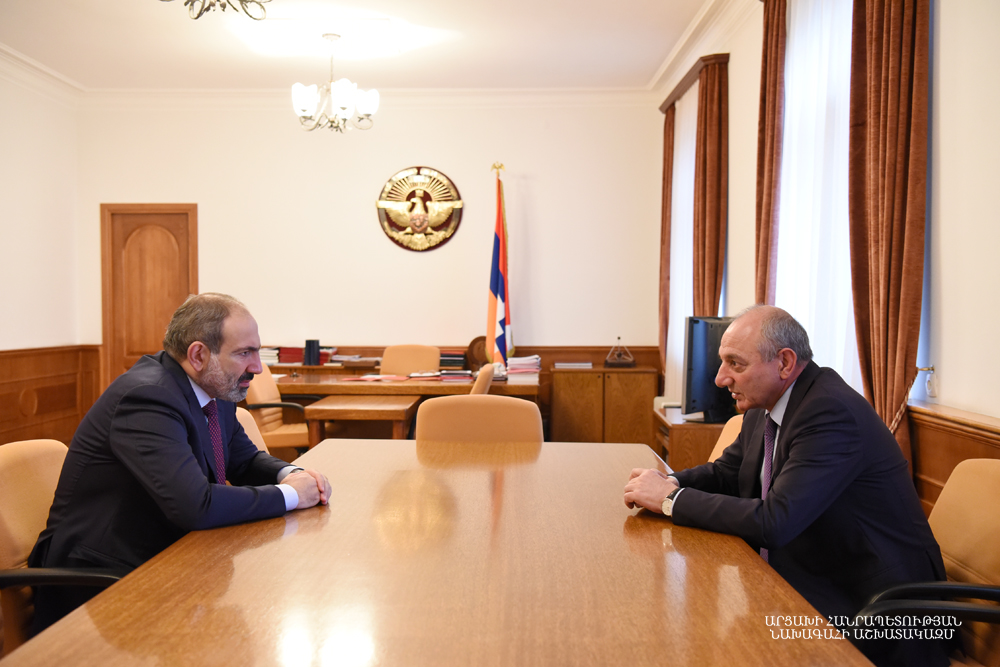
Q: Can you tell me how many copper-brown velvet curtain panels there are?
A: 4